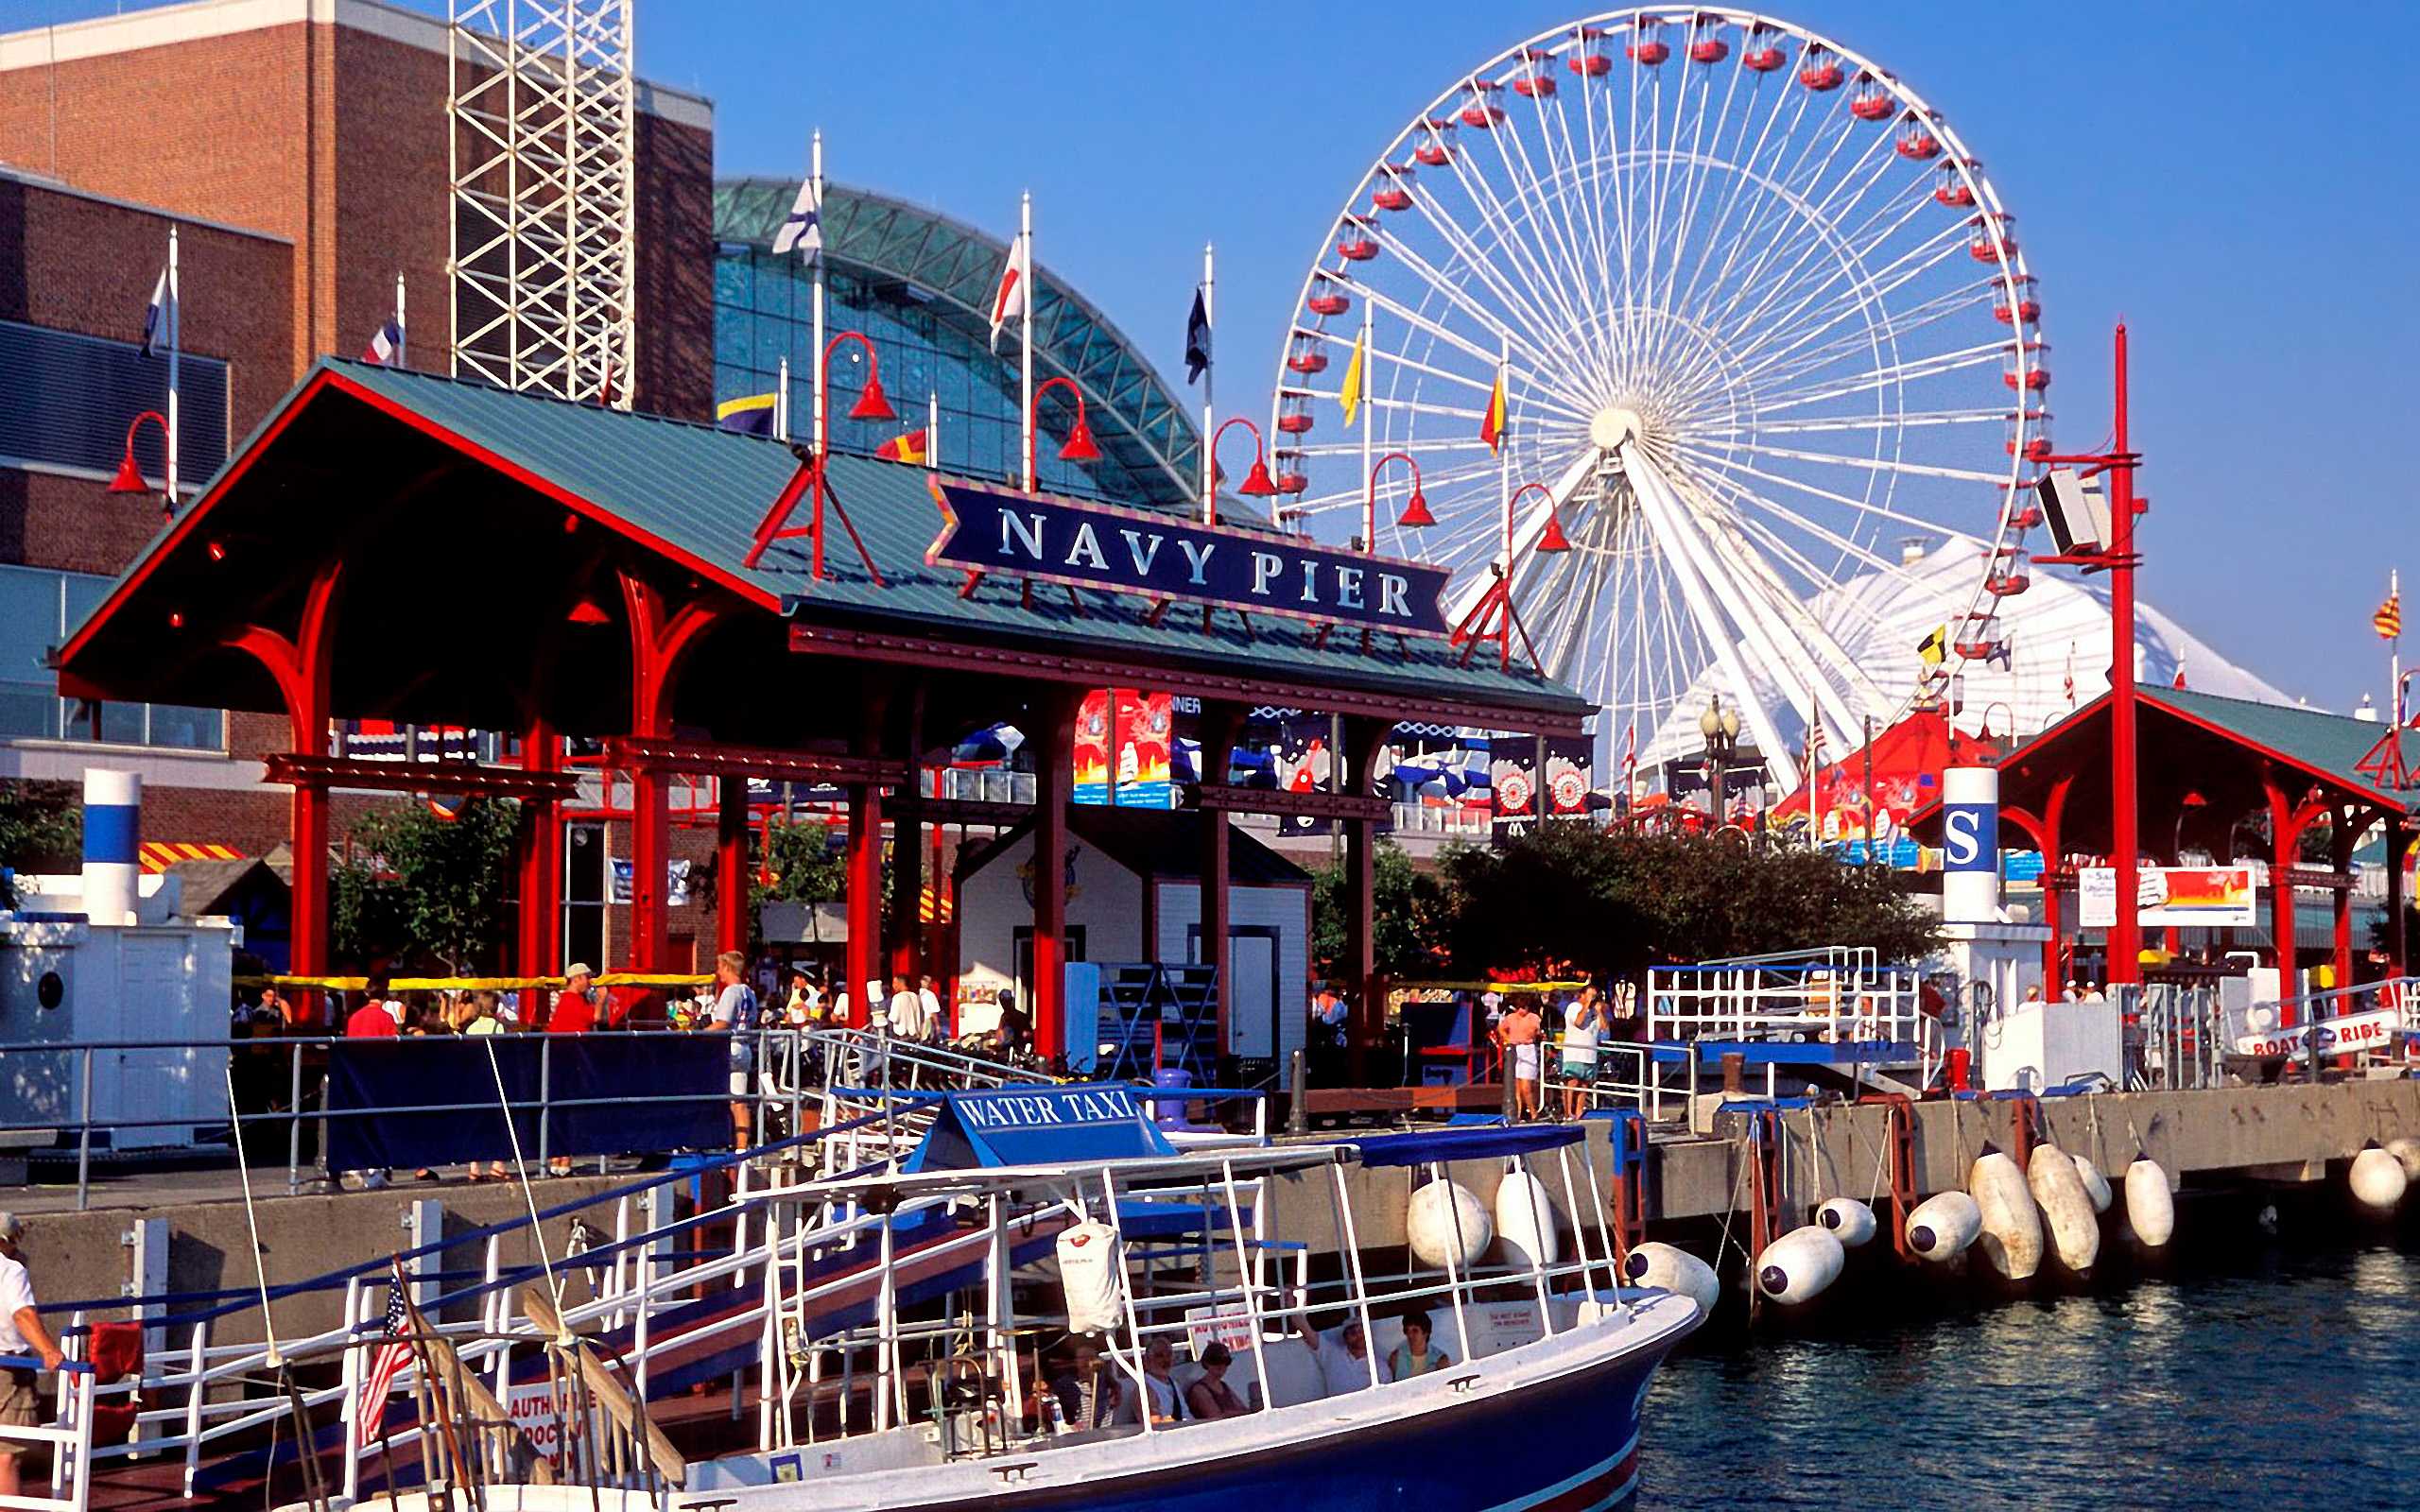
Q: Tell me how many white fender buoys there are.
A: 12